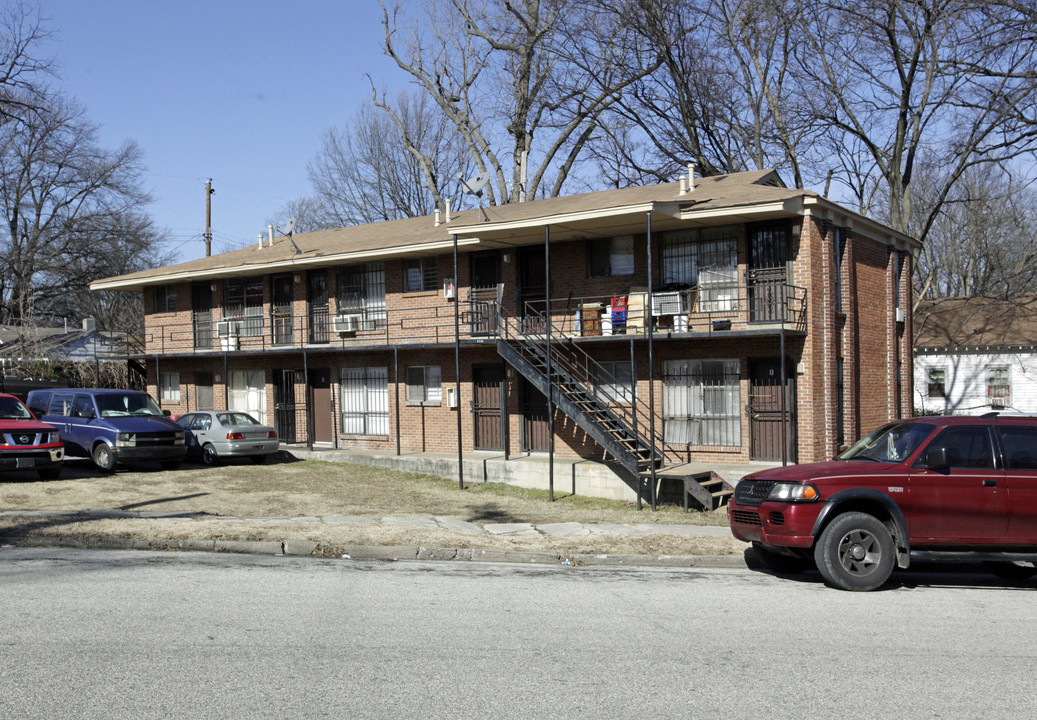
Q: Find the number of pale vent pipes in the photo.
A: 6